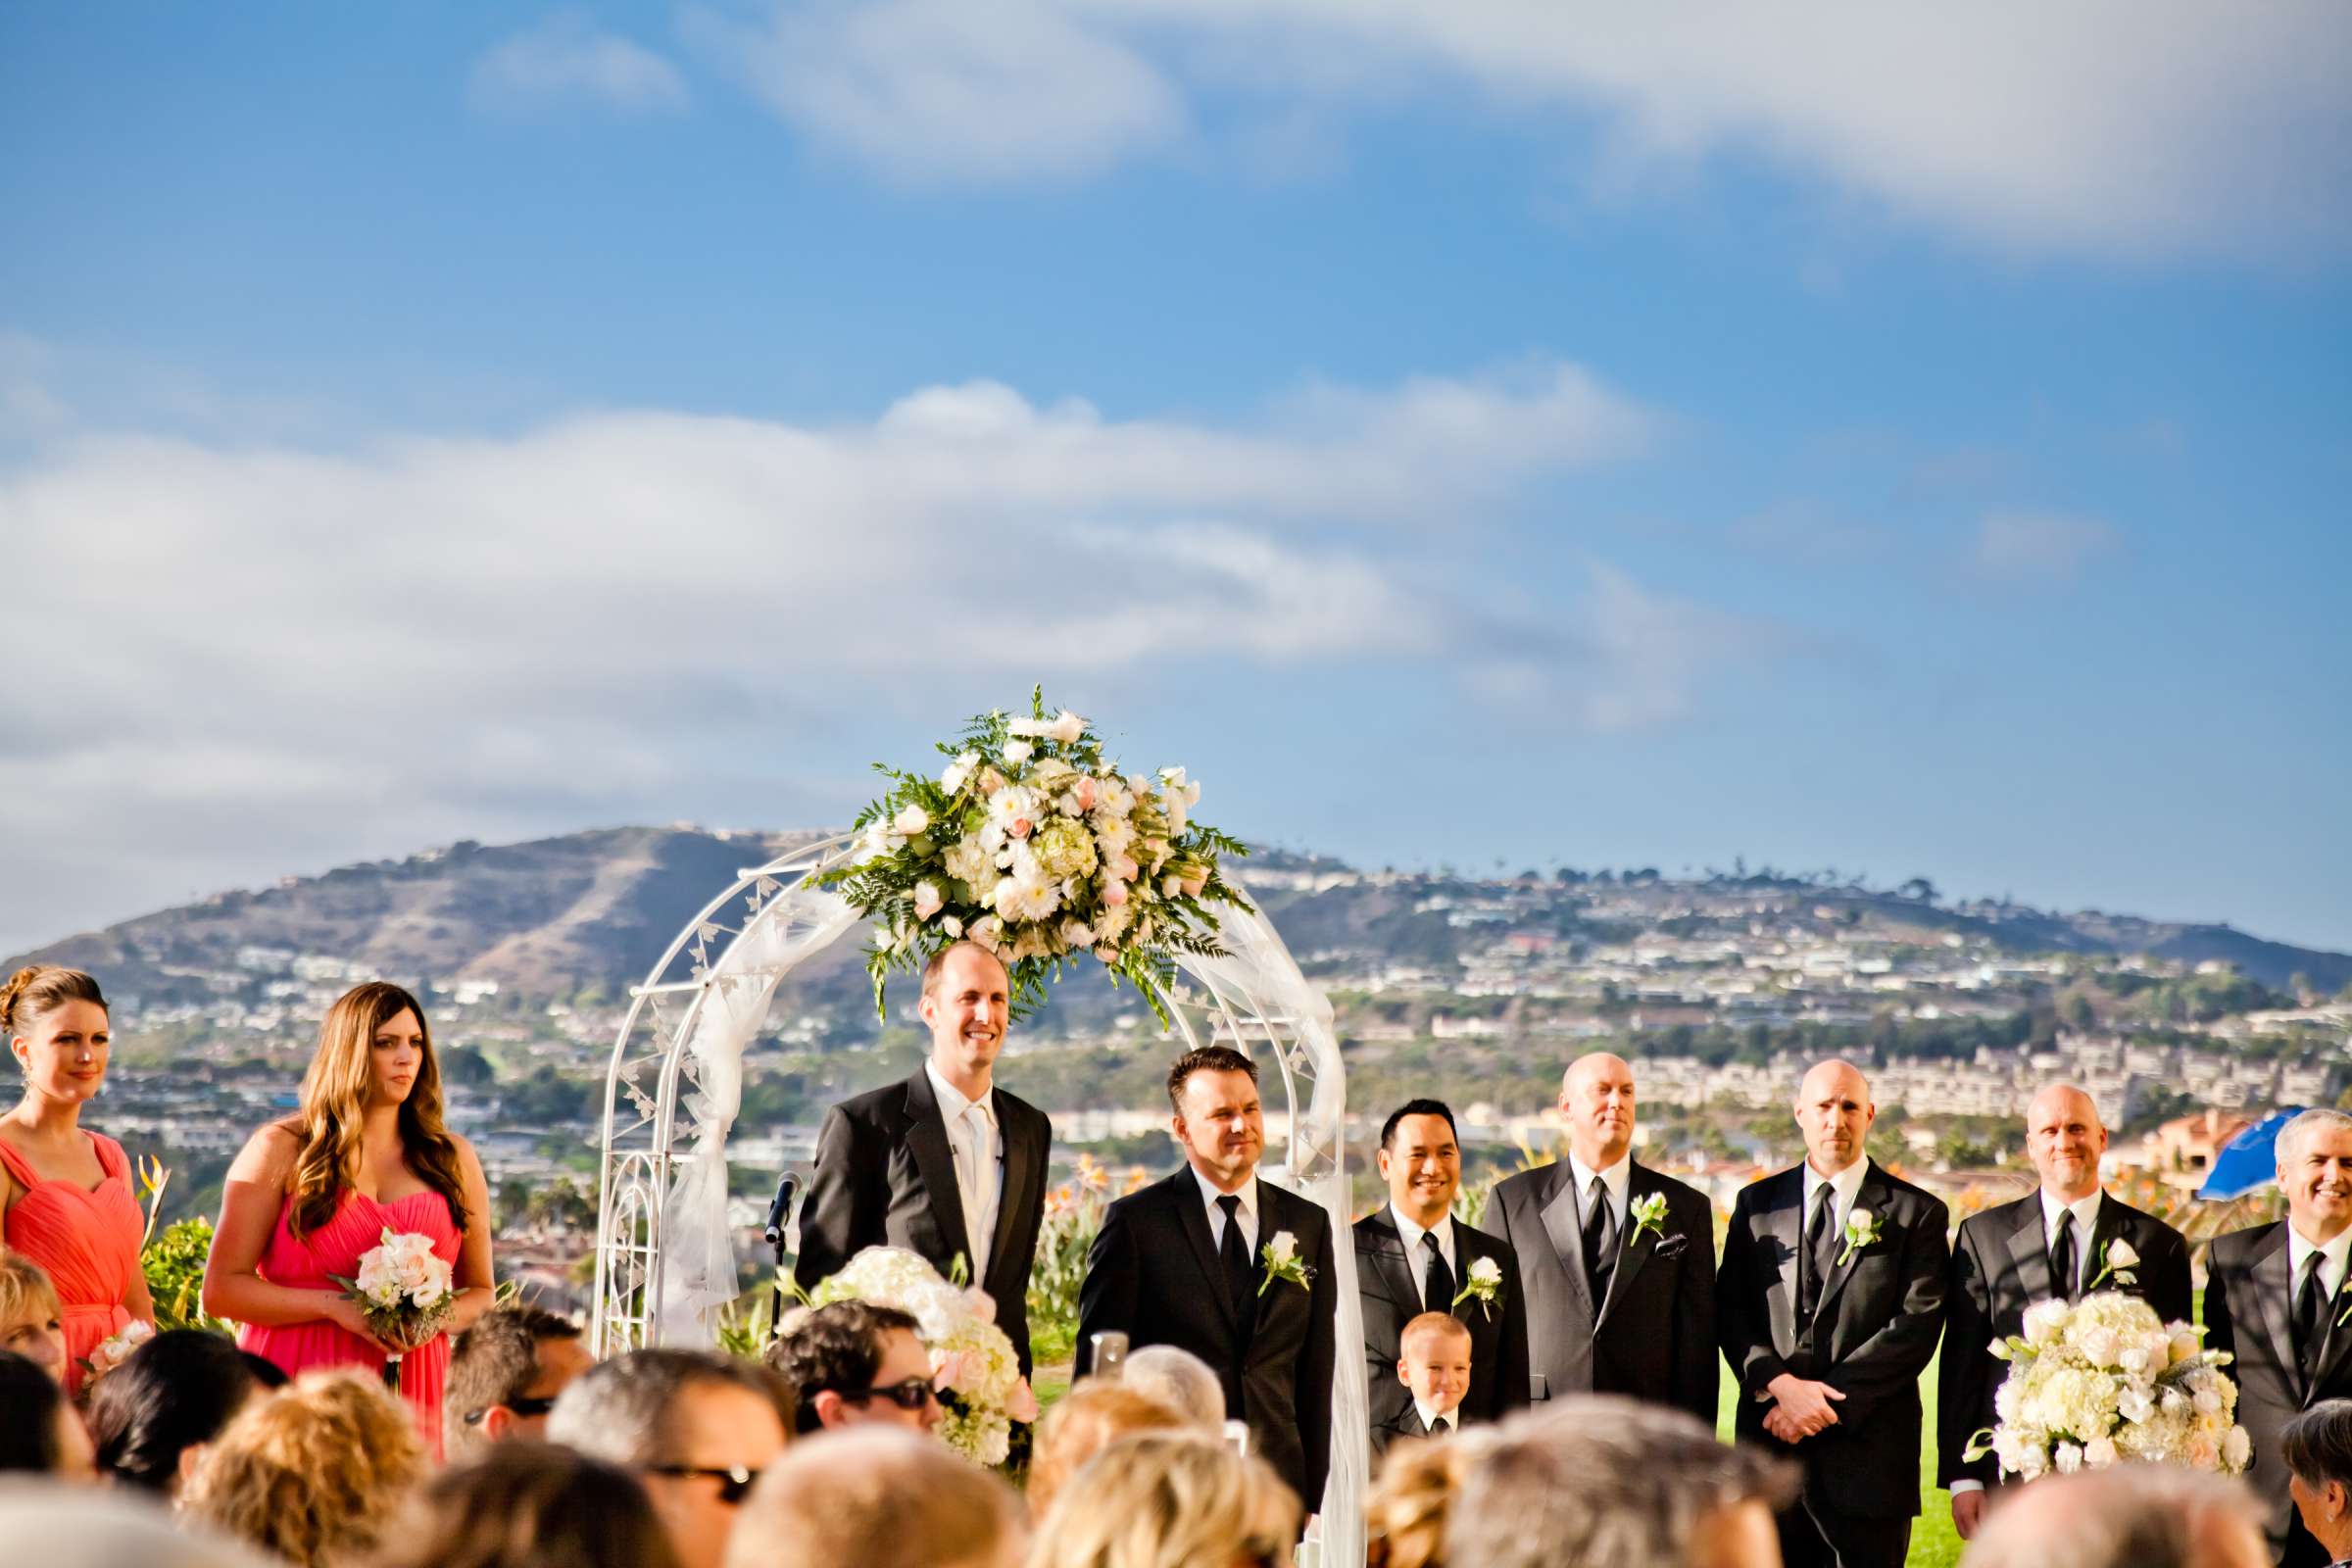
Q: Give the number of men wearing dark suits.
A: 7